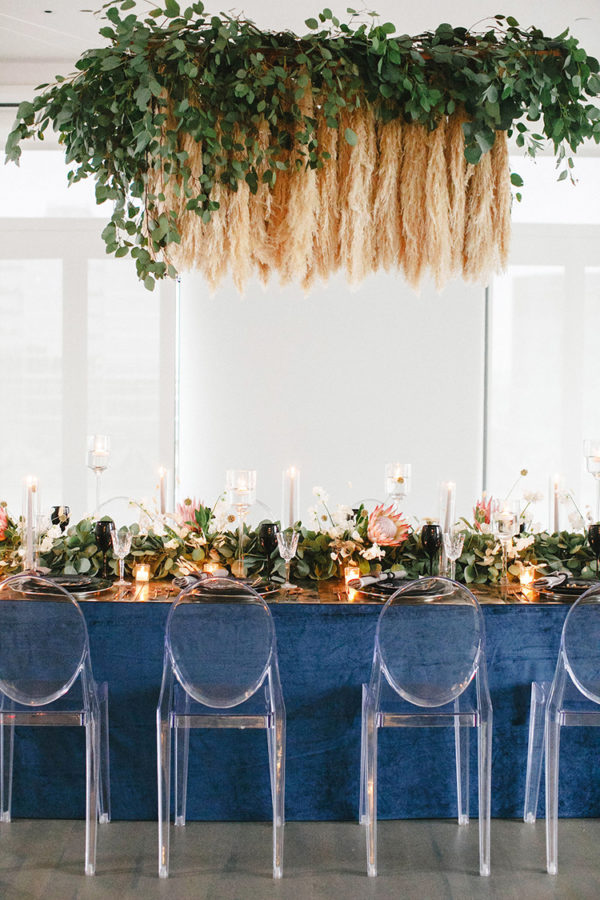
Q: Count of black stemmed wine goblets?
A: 5